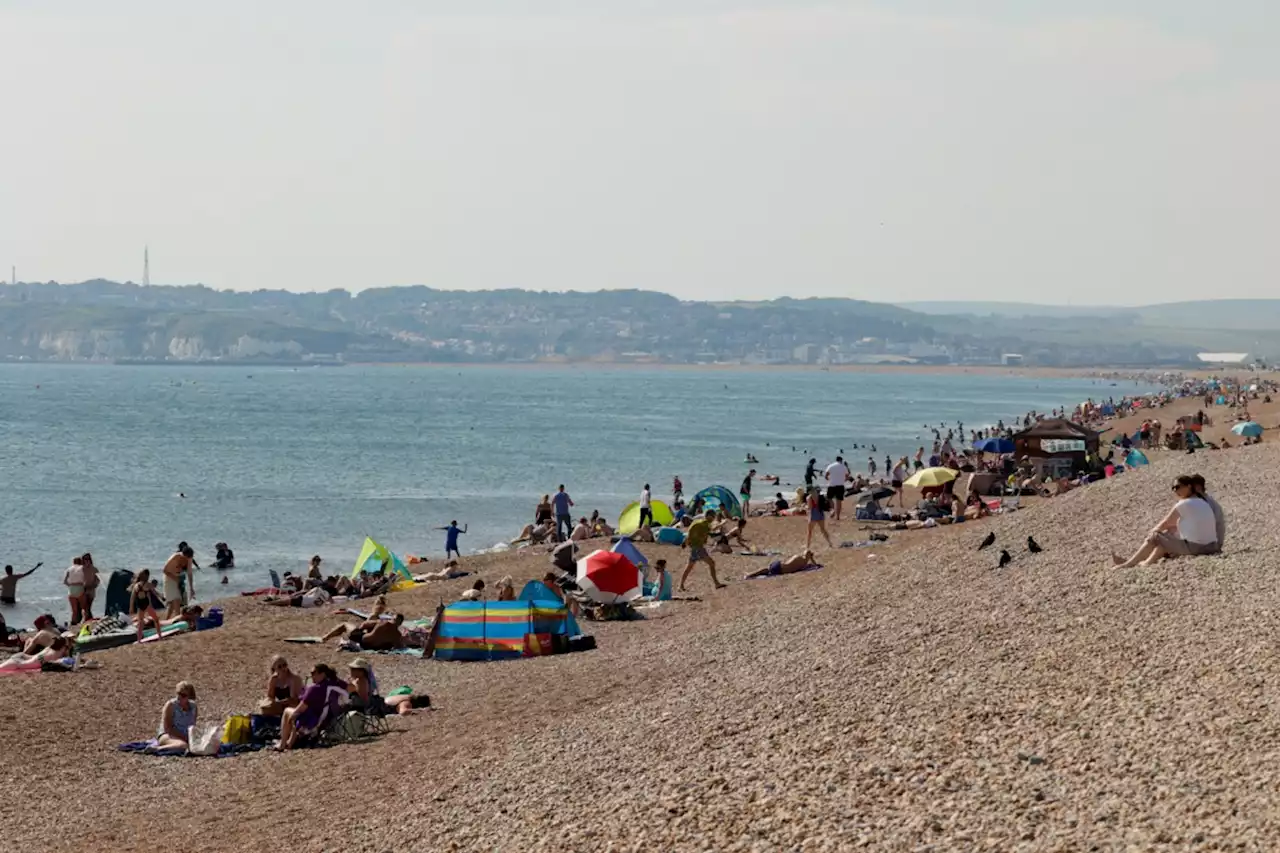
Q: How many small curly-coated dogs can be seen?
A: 0